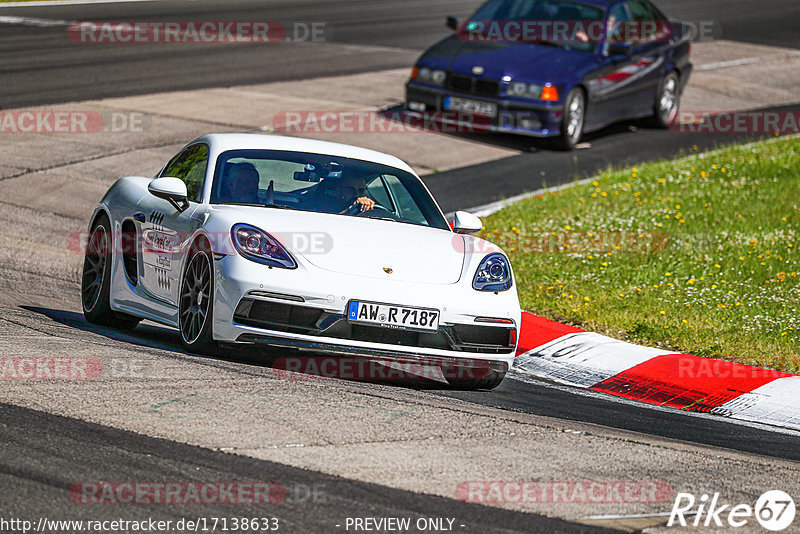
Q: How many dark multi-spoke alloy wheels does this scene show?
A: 2